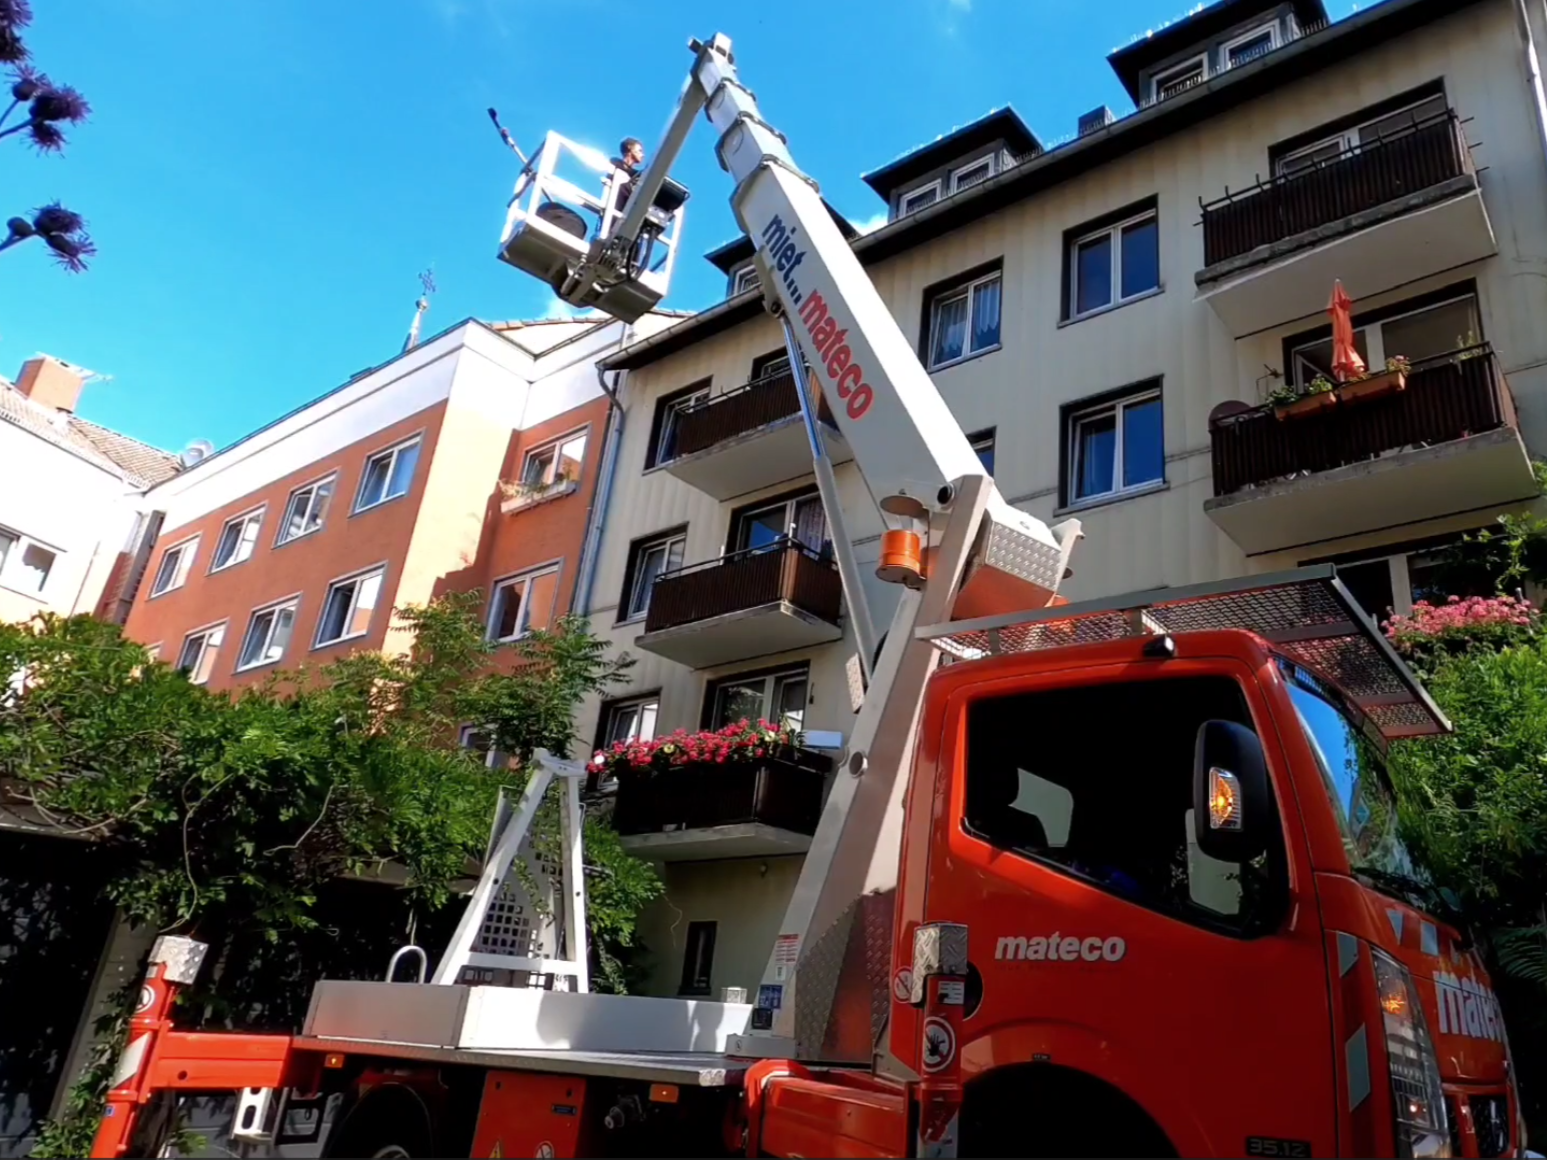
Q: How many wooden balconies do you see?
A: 5